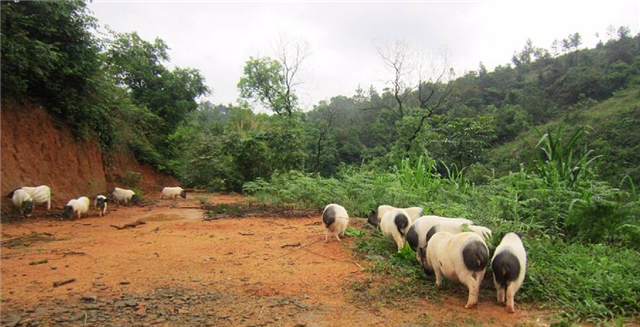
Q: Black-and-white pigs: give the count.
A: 13